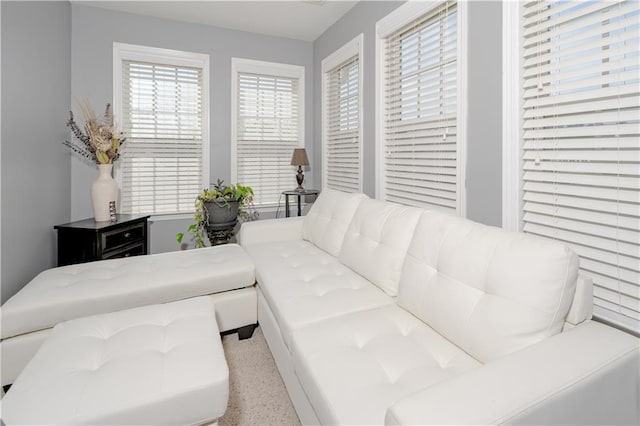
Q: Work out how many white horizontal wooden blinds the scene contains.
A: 5